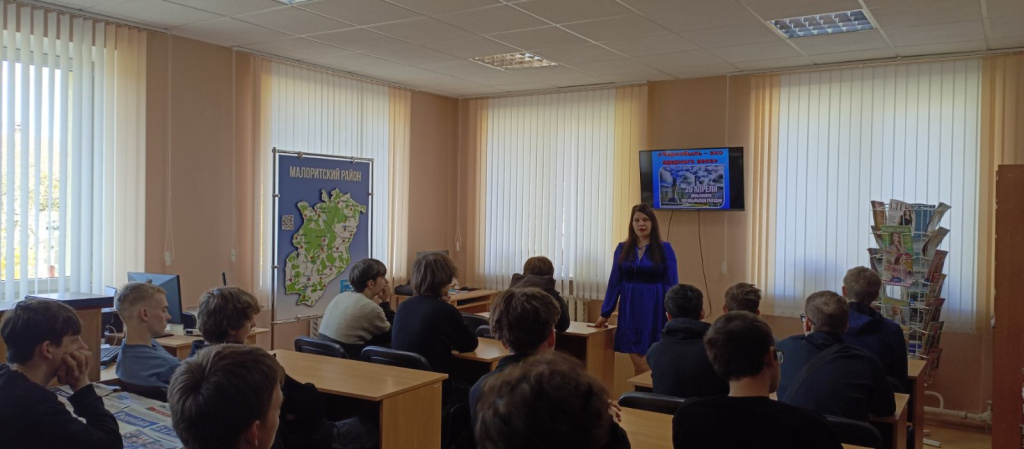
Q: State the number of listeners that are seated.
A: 14